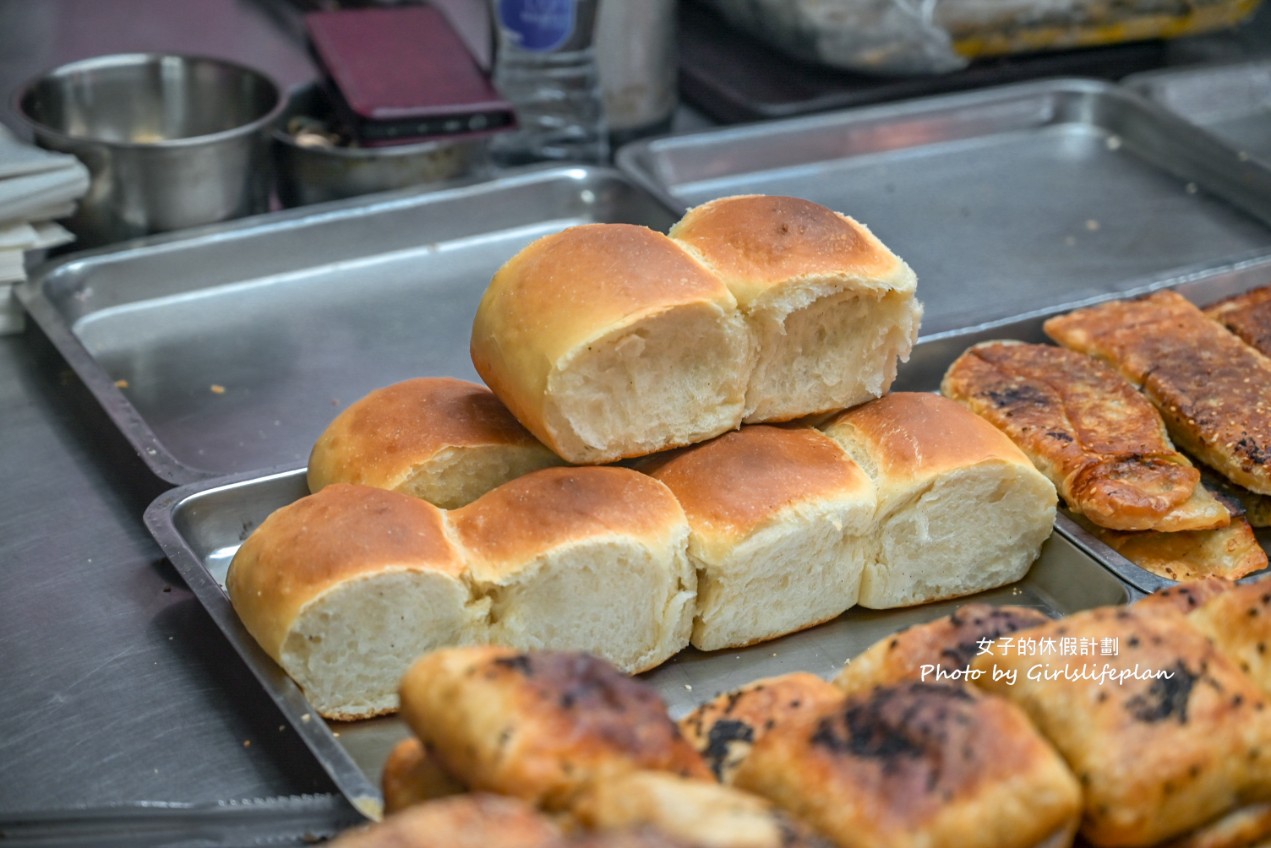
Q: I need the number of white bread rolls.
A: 7